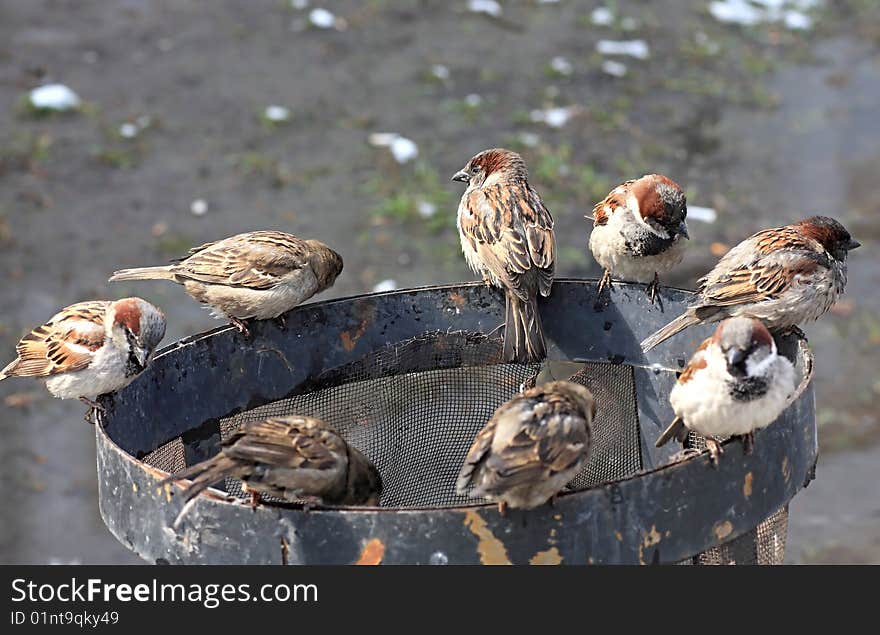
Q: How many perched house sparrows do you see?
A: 8